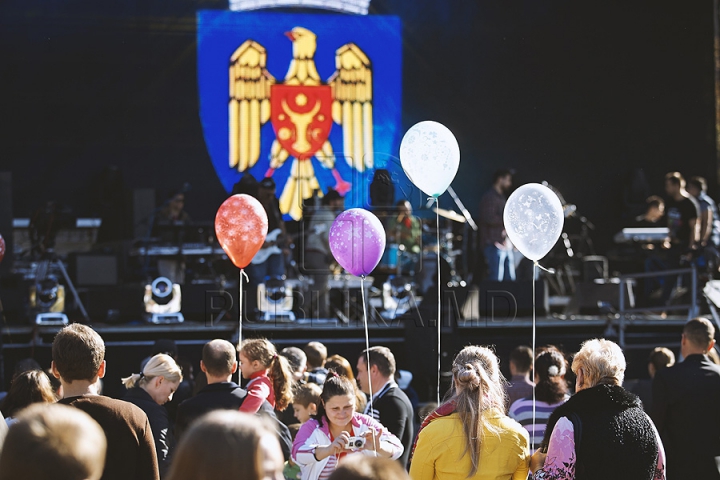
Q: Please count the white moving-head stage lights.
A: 4